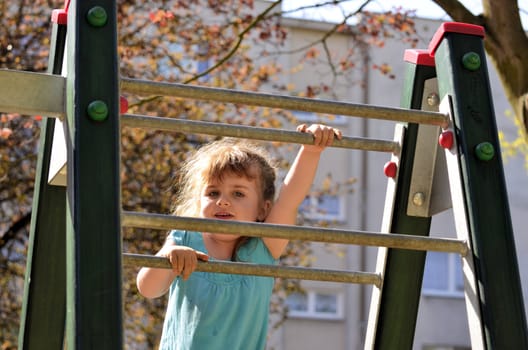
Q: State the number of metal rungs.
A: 4